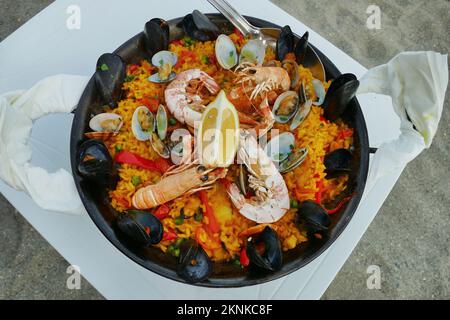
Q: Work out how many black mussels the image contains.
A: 11